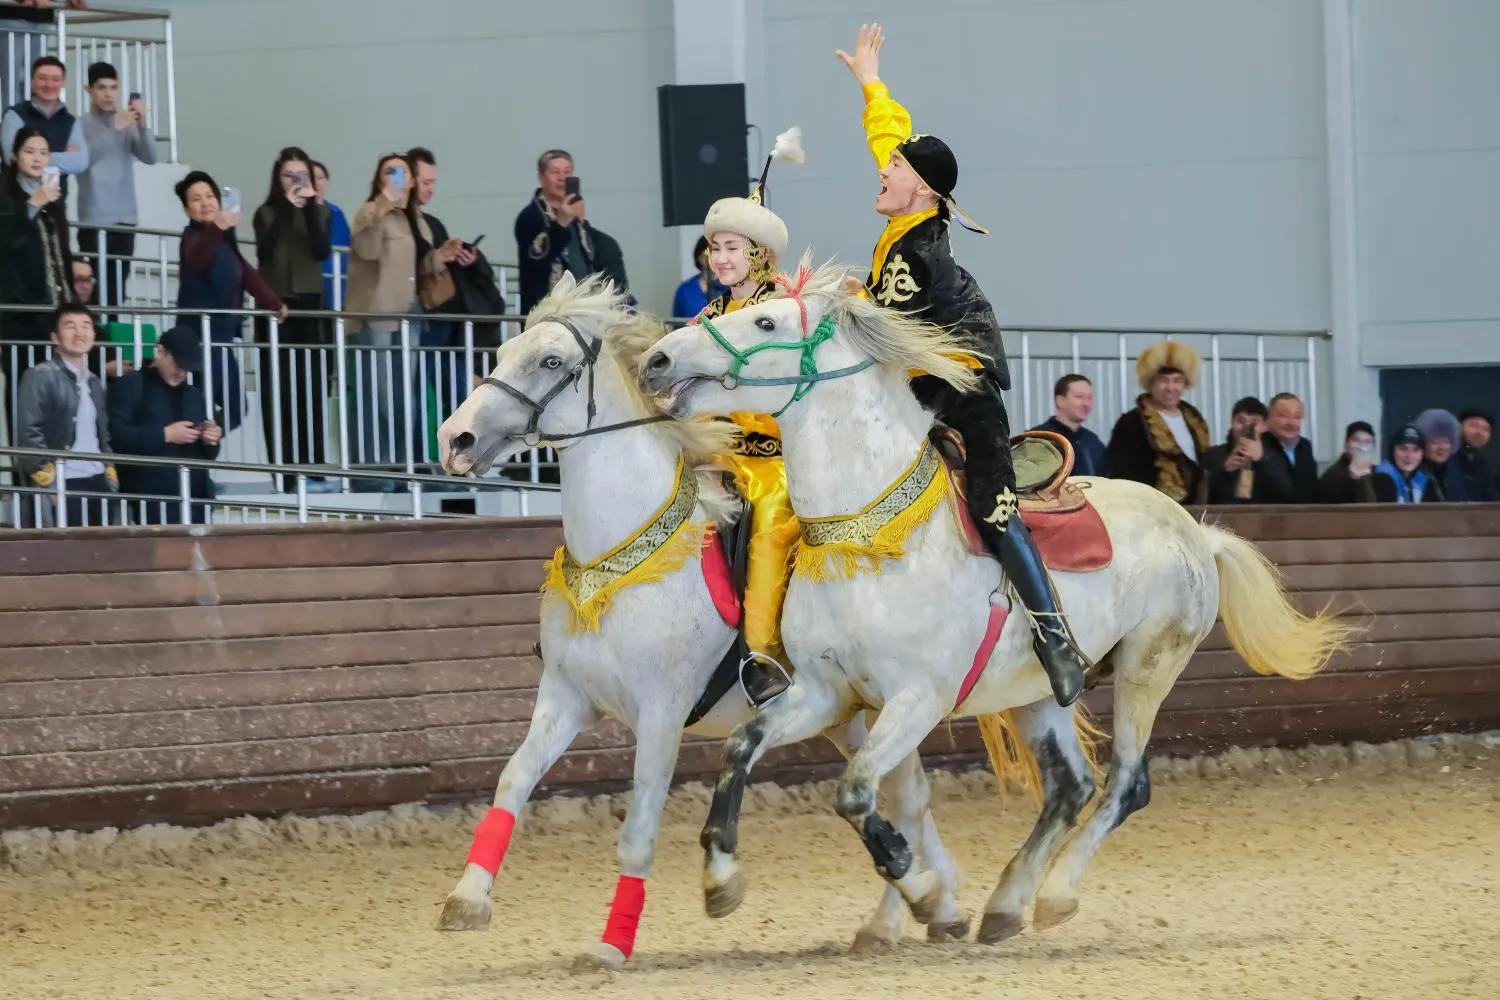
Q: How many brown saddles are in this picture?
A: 1